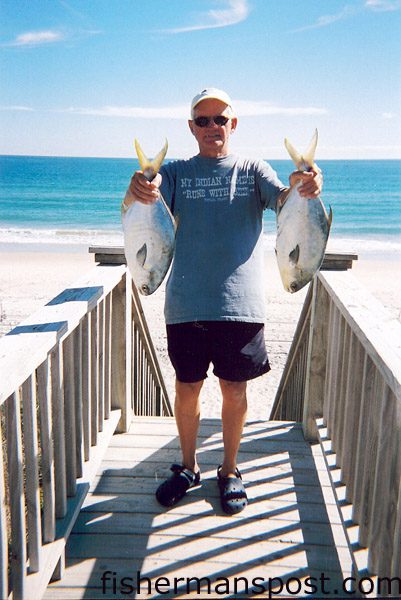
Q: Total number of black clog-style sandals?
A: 2